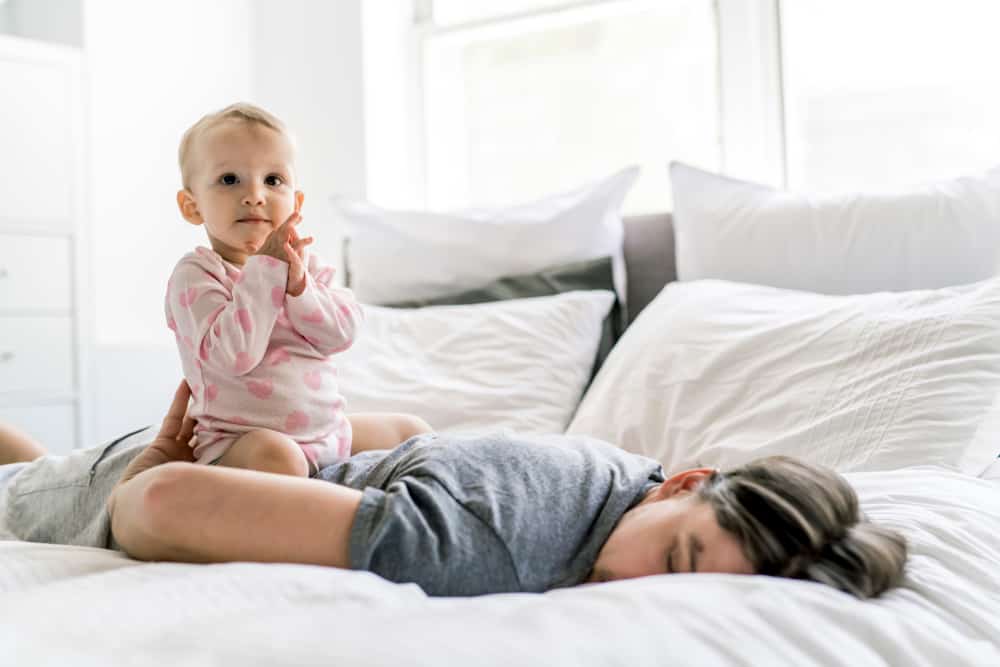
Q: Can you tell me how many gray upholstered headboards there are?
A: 1